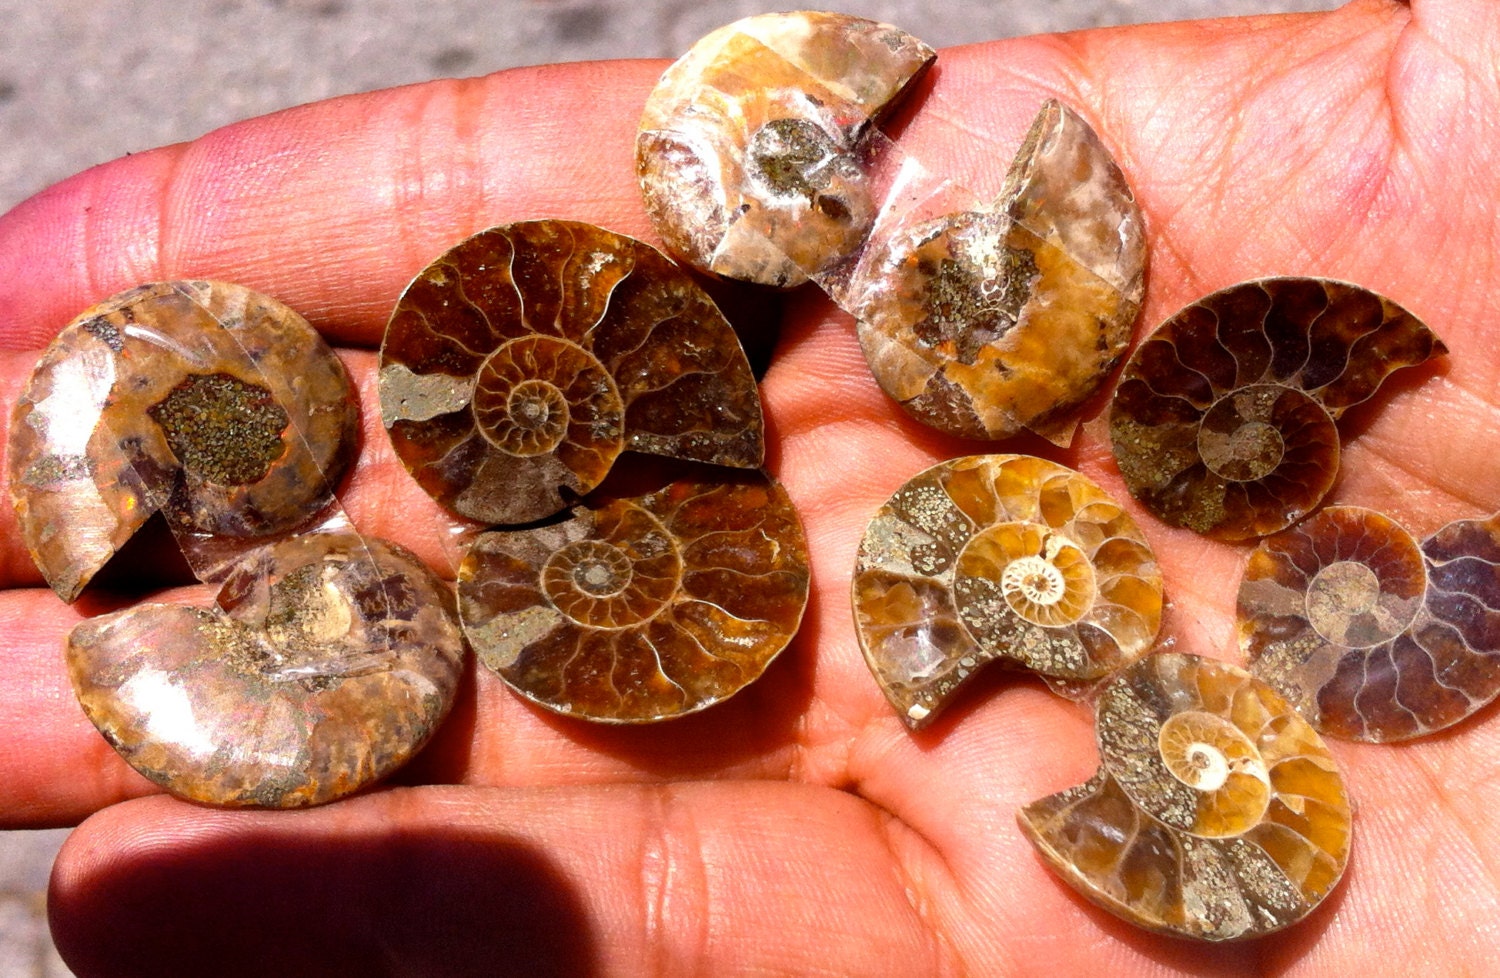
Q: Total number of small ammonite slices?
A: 10